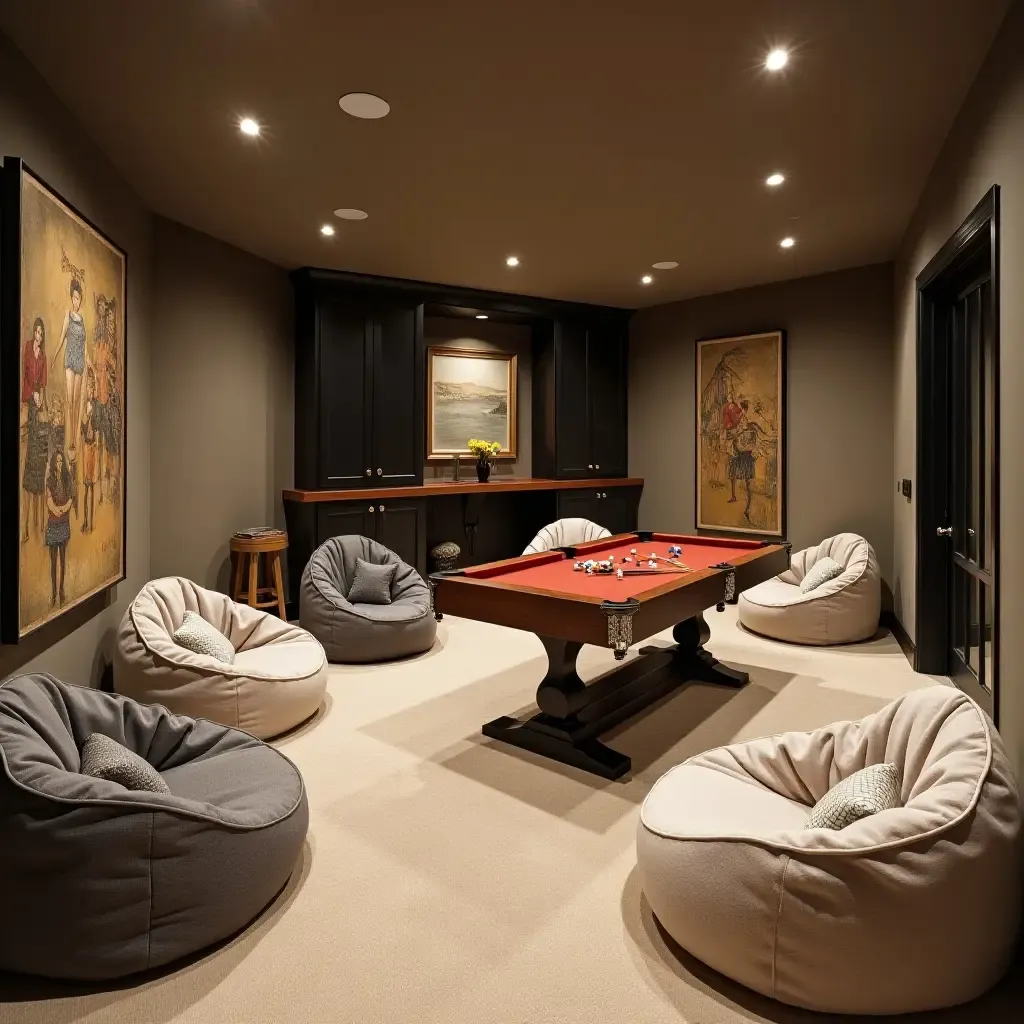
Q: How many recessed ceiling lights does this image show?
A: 7